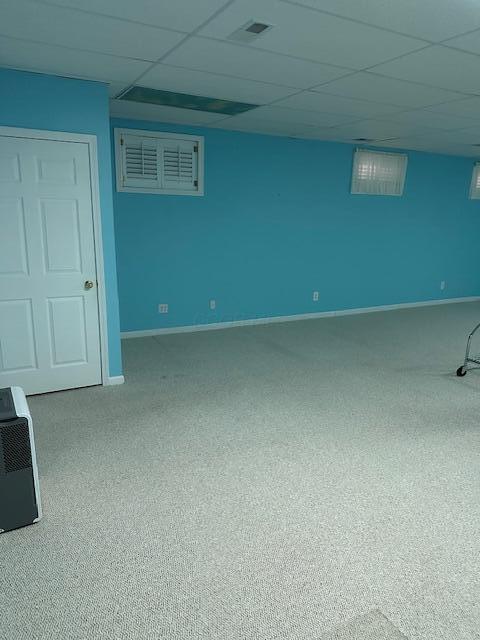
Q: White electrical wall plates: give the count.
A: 4